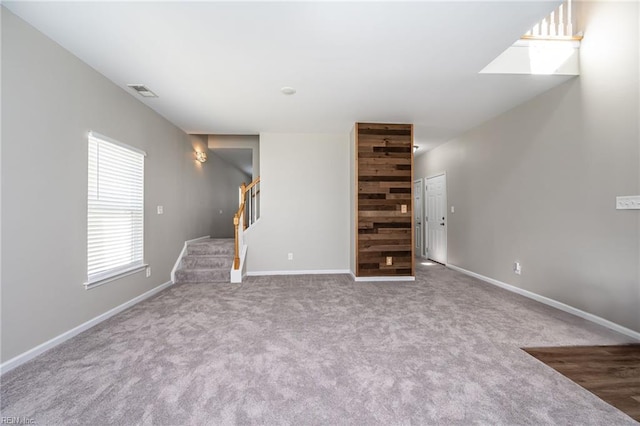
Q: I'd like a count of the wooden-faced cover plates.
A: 2